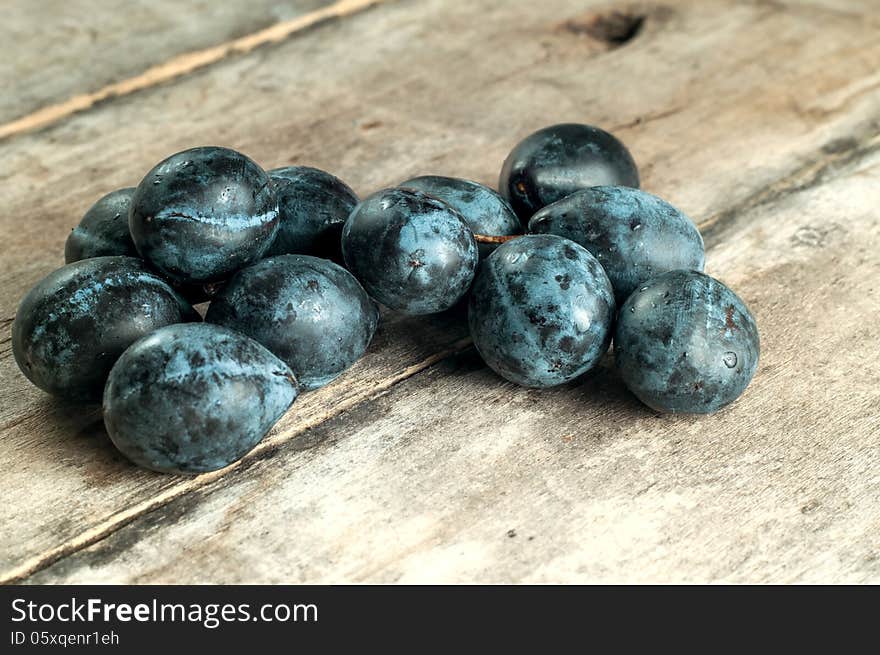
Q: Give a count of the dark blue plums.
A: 12